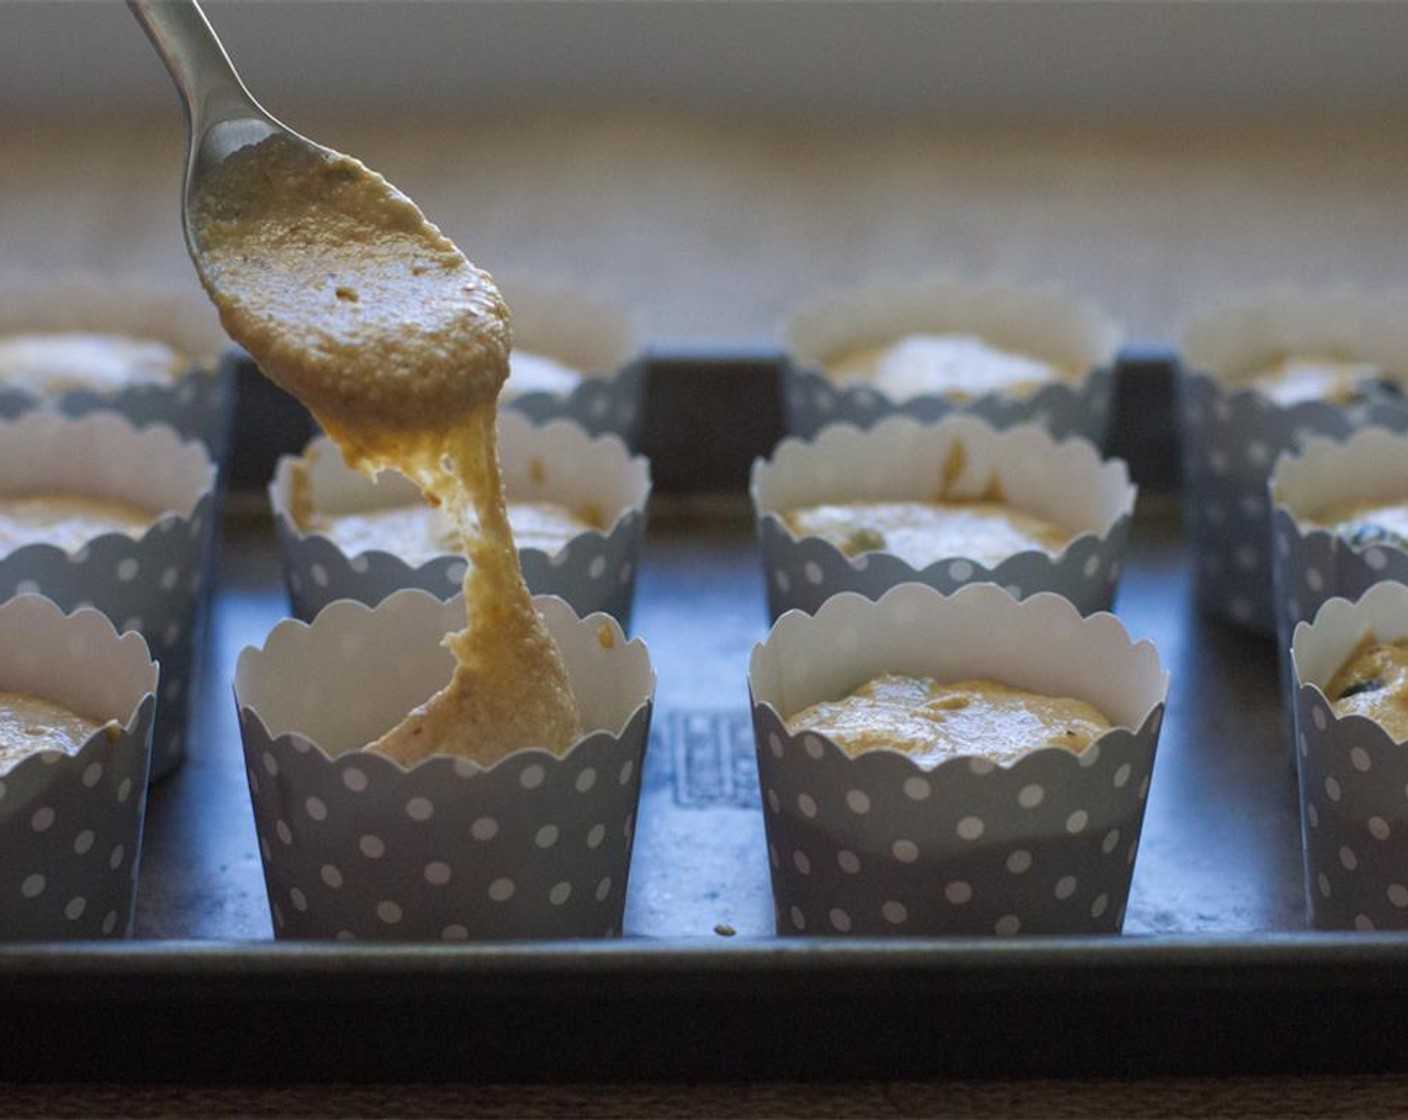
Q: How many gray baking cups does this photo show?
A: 12